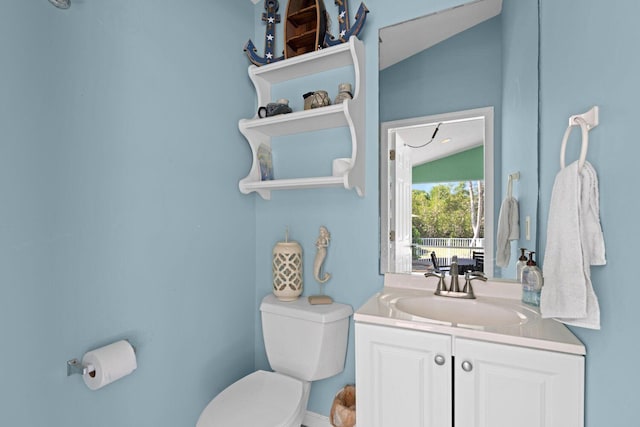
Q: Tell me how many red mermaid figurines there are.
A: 0